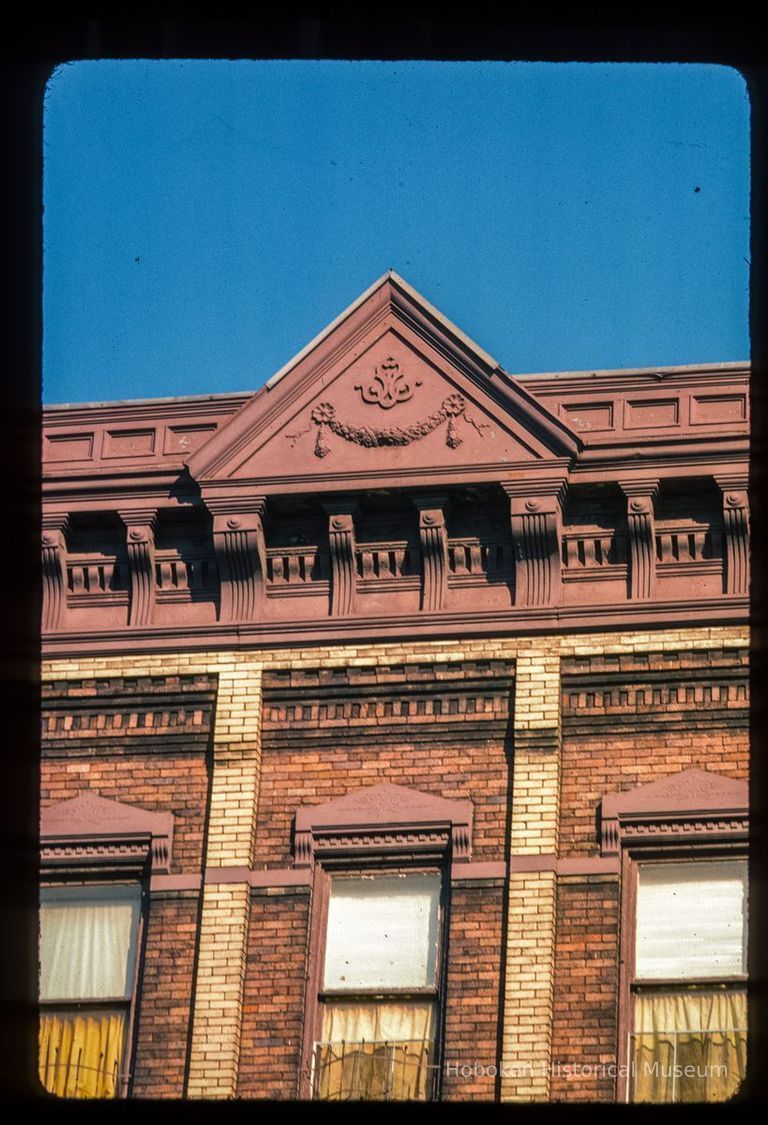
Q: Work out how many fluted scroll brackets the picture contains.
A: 8